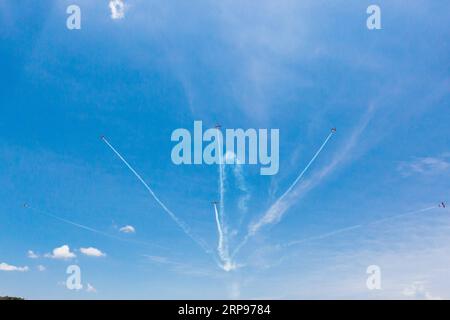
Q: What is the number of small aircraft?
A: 6